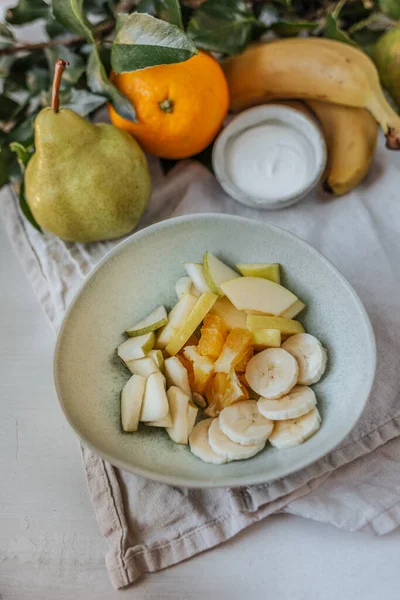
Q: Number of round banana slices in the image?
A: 7